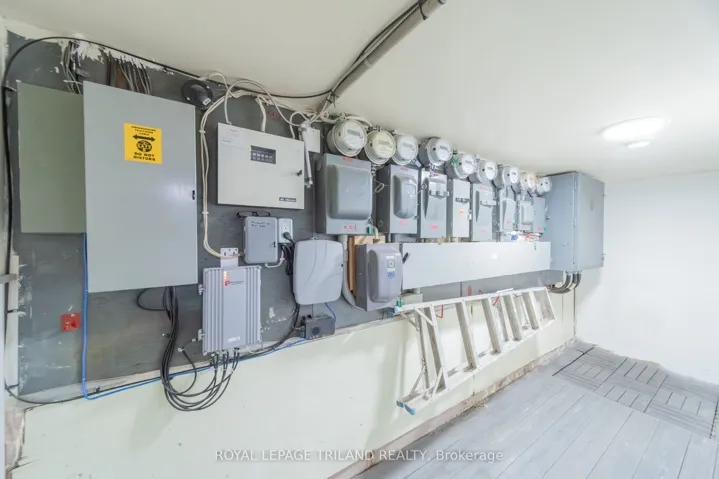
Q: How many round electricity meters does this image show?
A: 9